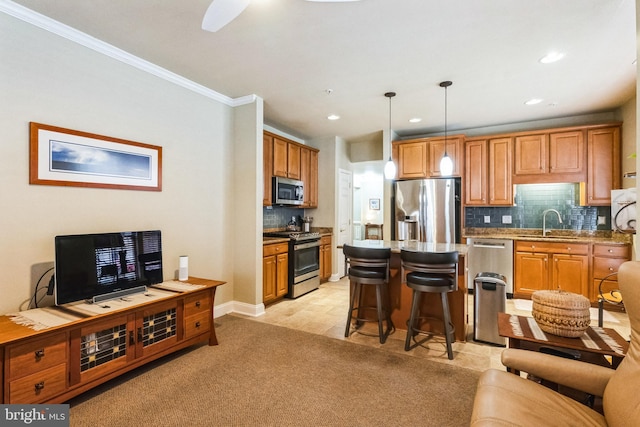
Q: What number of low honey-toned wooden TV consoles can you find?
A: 1